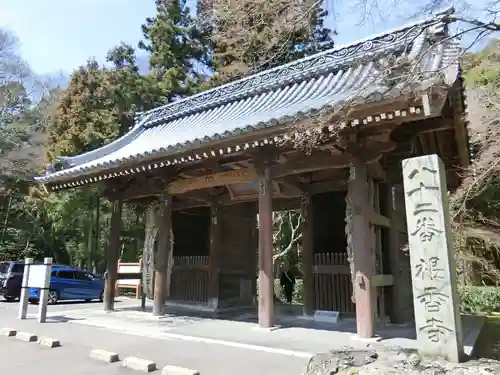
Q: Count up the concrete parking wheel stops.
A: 6